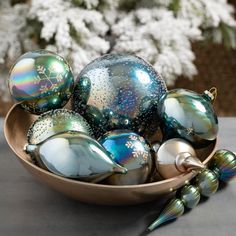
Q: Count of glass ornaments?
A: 8